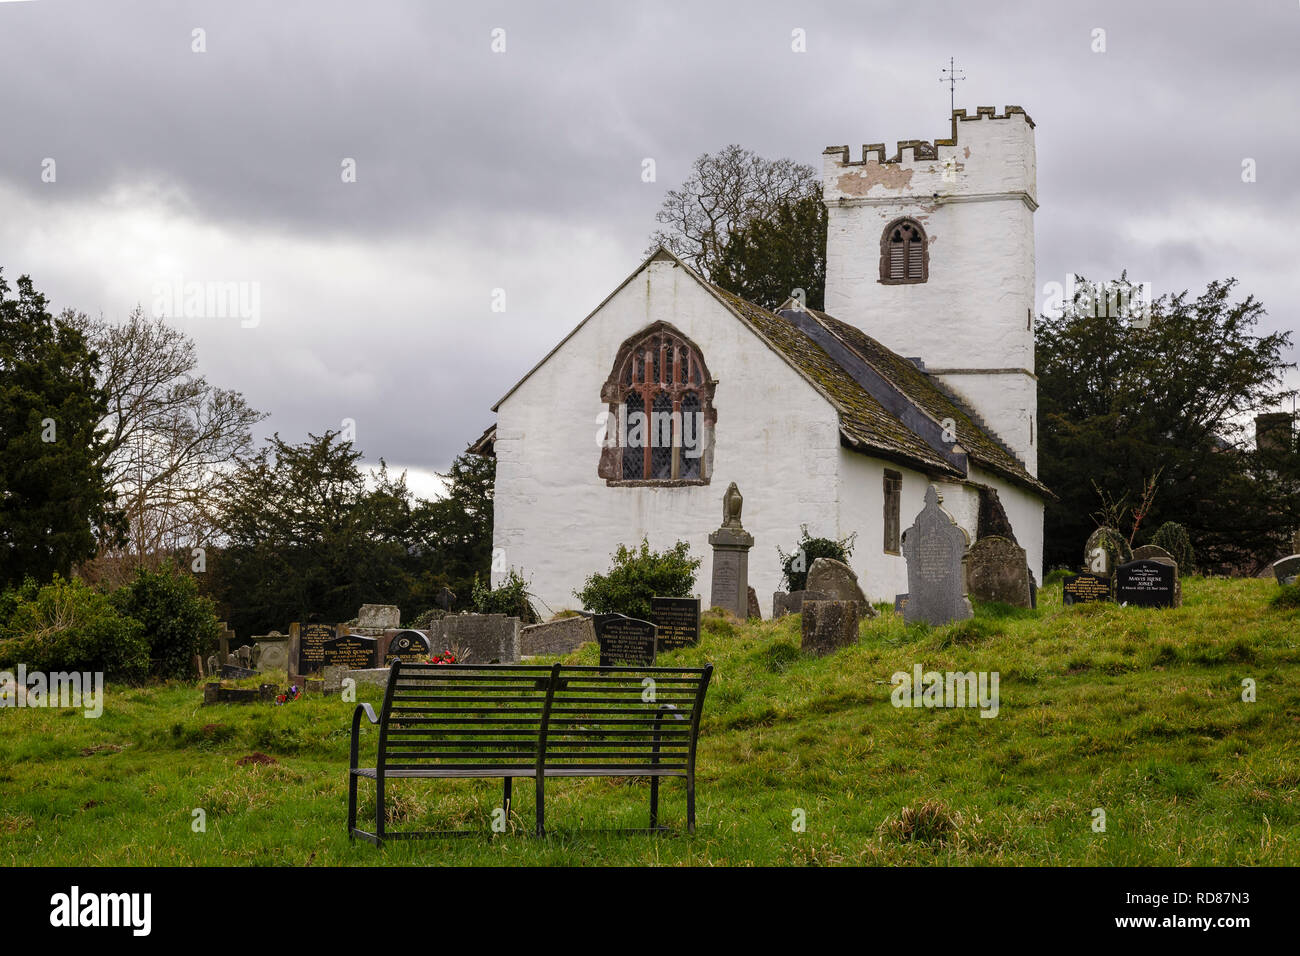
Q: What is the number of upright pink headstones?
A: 0